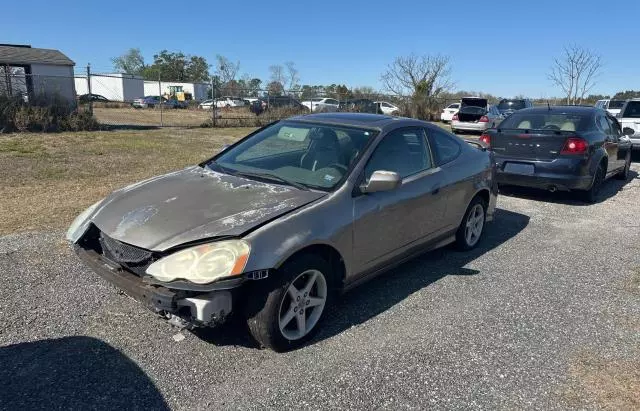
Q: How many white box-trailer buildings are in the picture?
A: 2